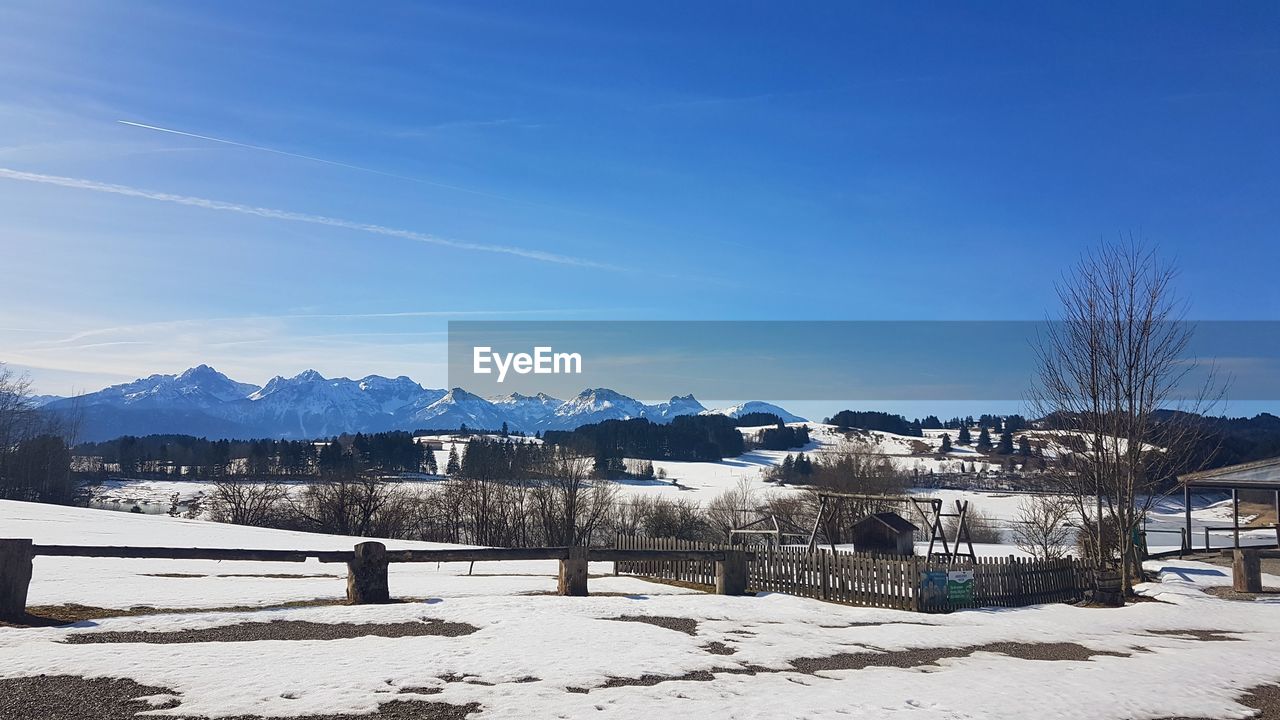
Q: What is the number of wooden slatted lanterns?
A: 0